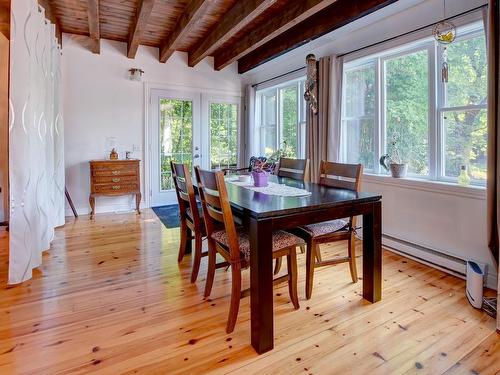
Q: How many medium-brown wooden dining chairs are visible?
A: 4